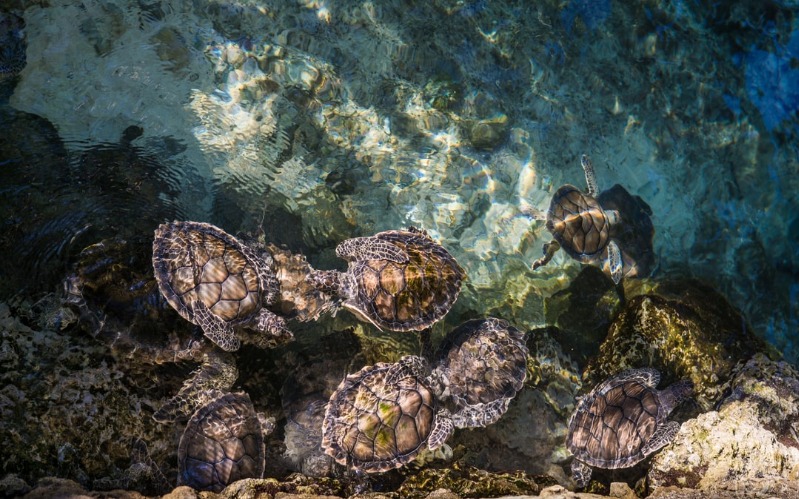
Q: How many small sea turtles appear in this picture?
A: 7